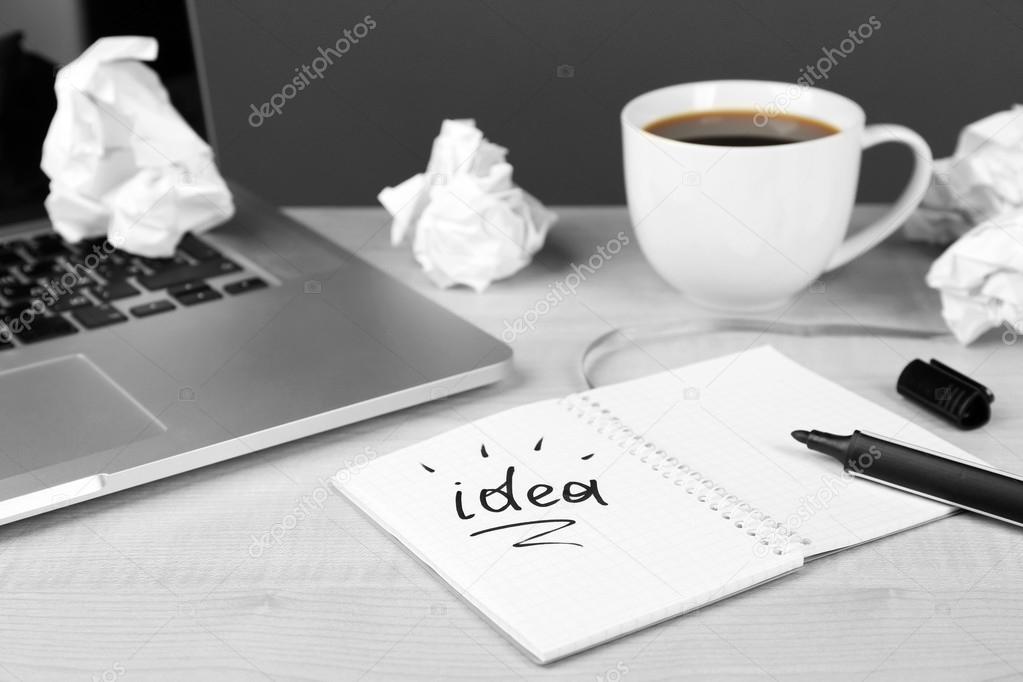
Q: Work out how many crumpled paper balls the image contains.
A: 4